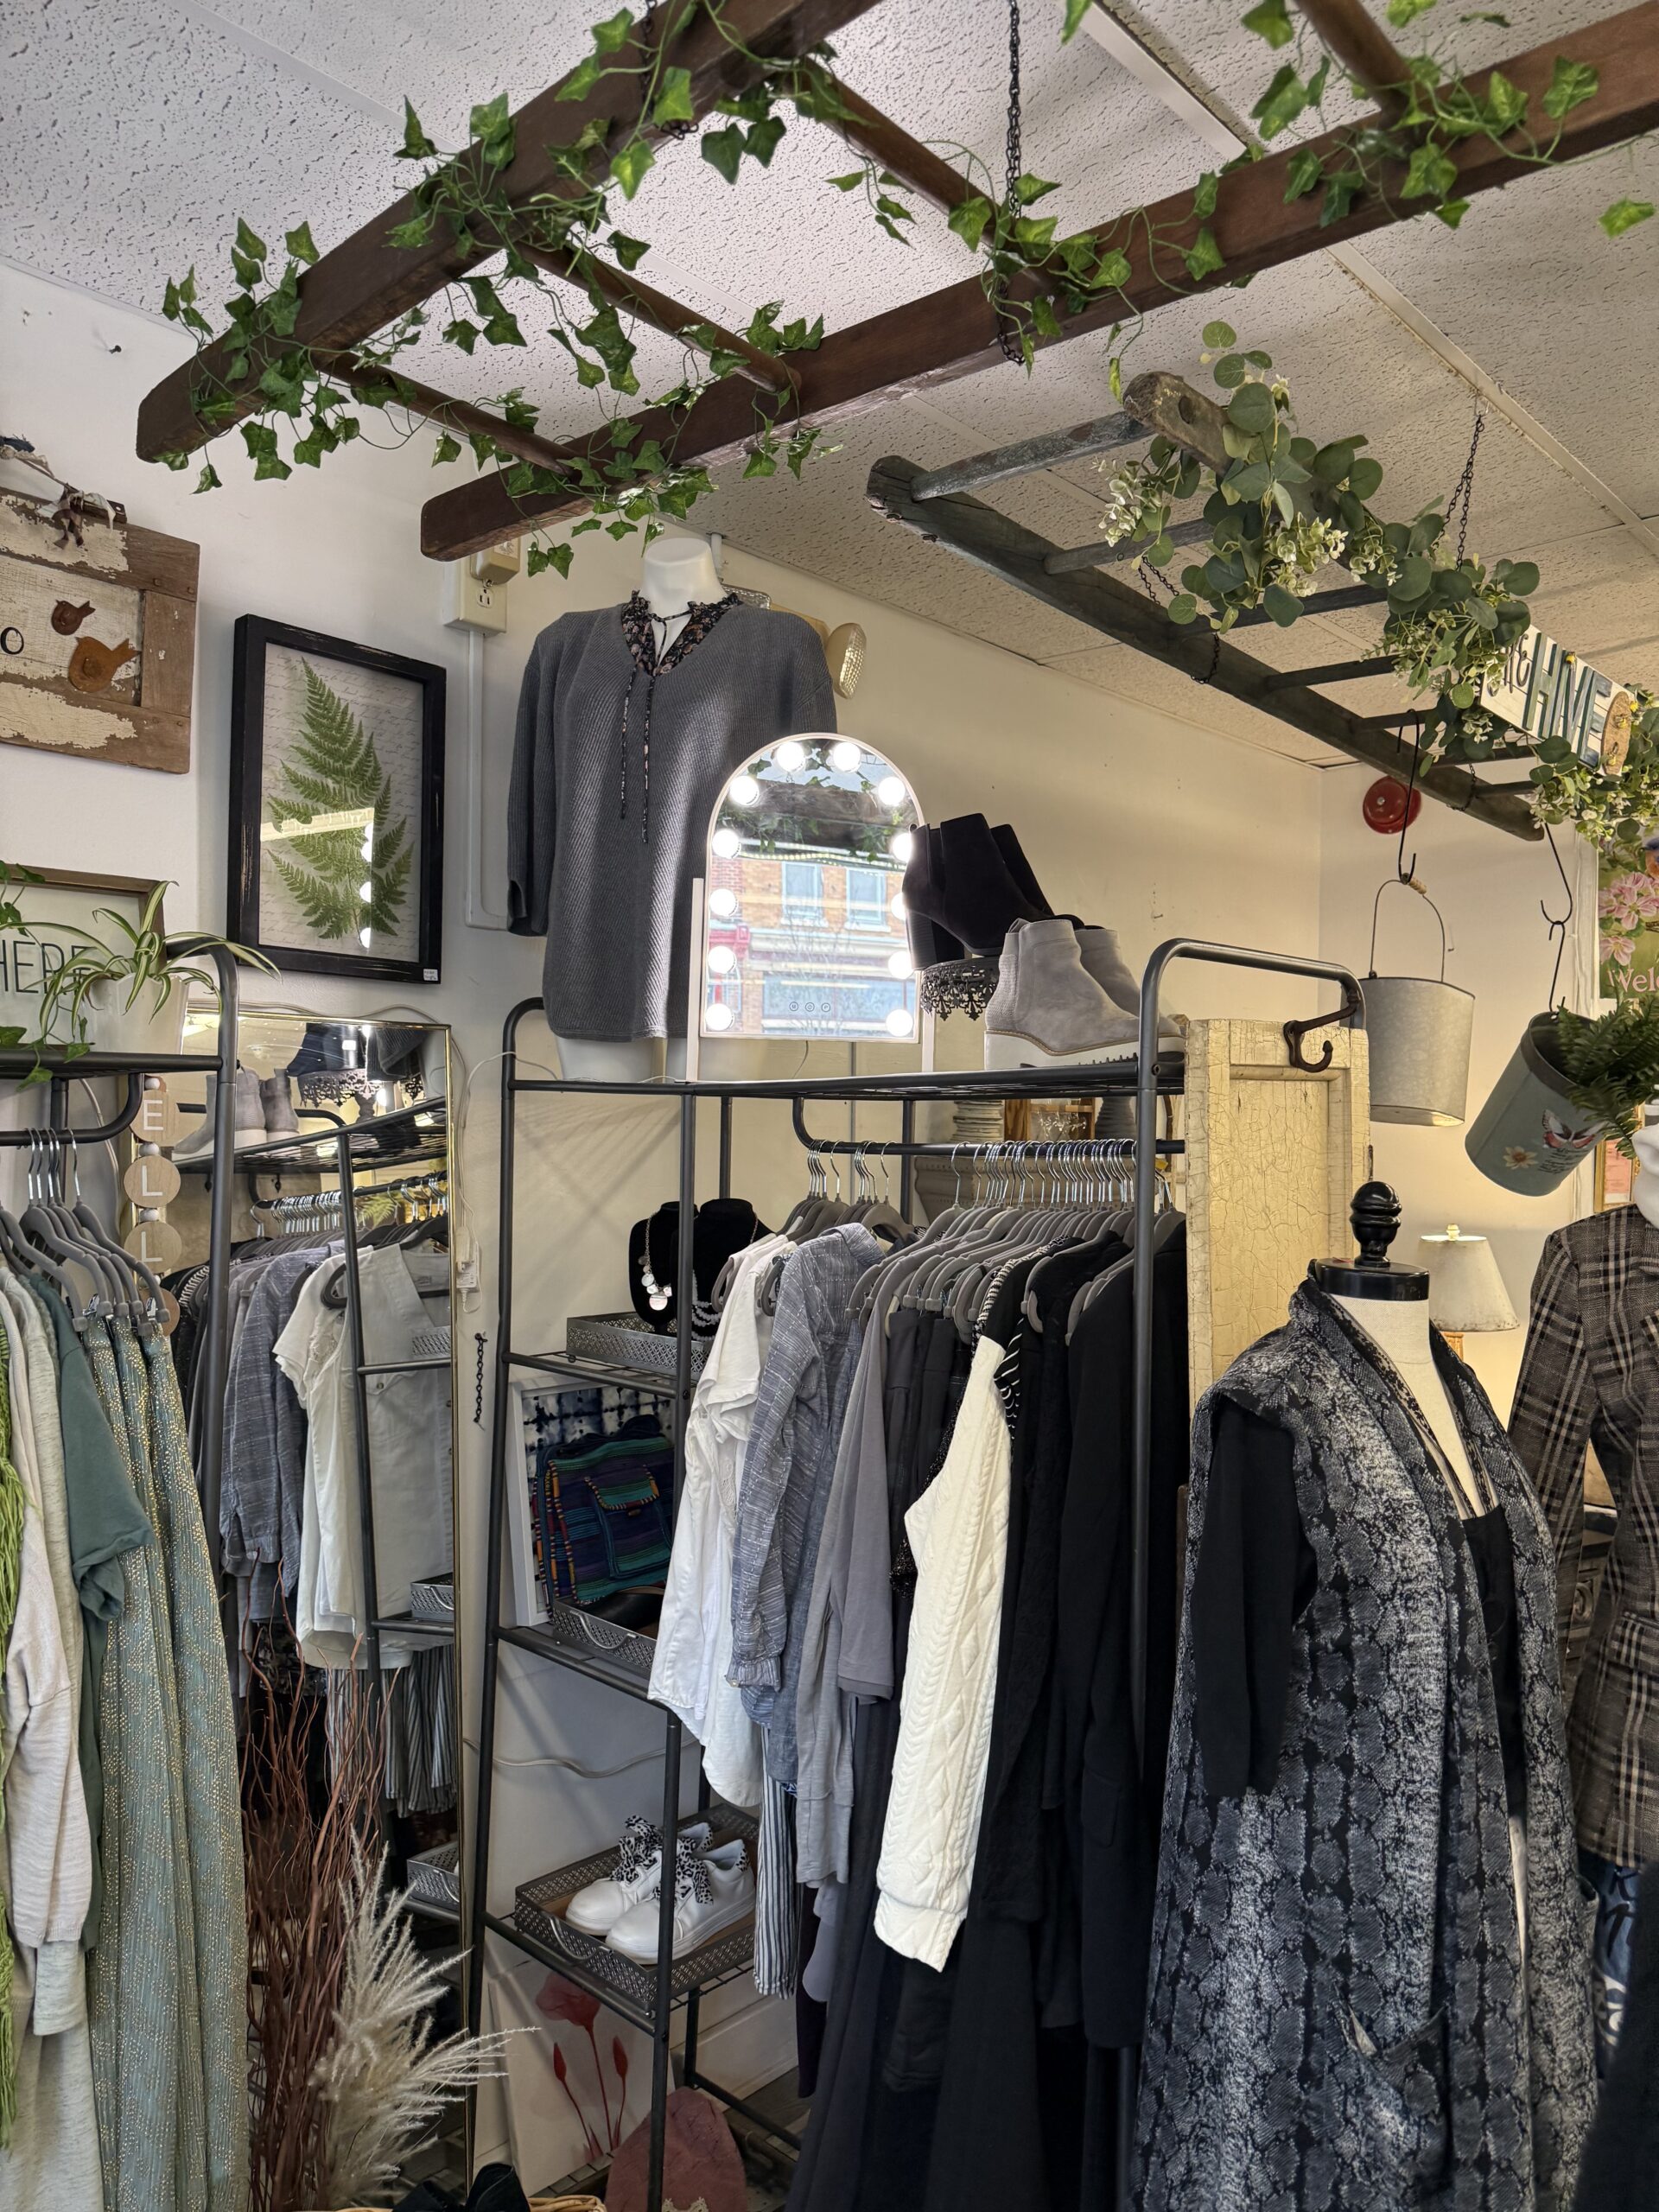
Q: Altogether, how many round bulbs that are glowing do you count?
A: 12